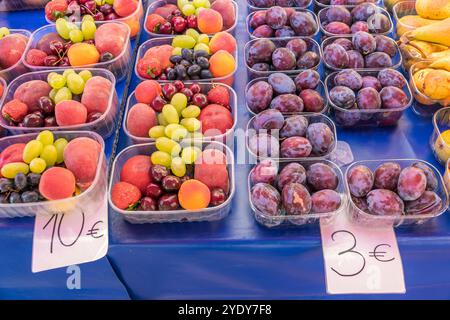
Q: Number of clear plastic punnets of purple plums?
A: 11